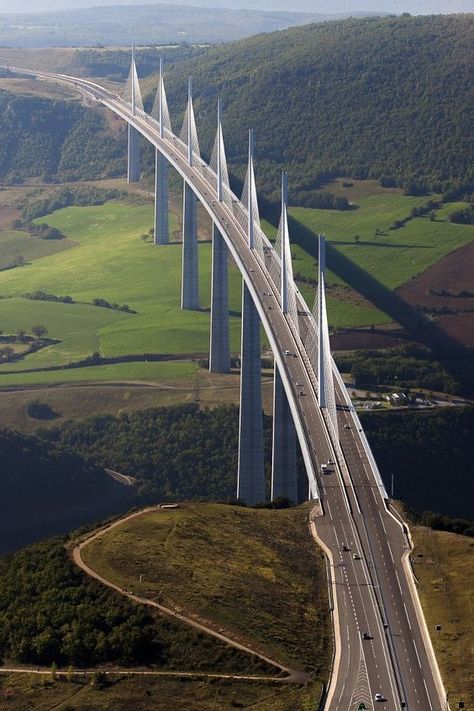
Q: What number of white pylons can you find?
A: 7